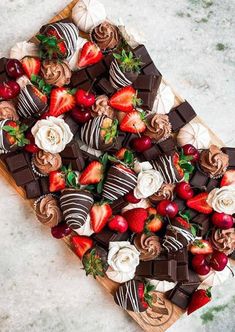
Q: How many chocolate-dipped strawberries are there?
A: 11